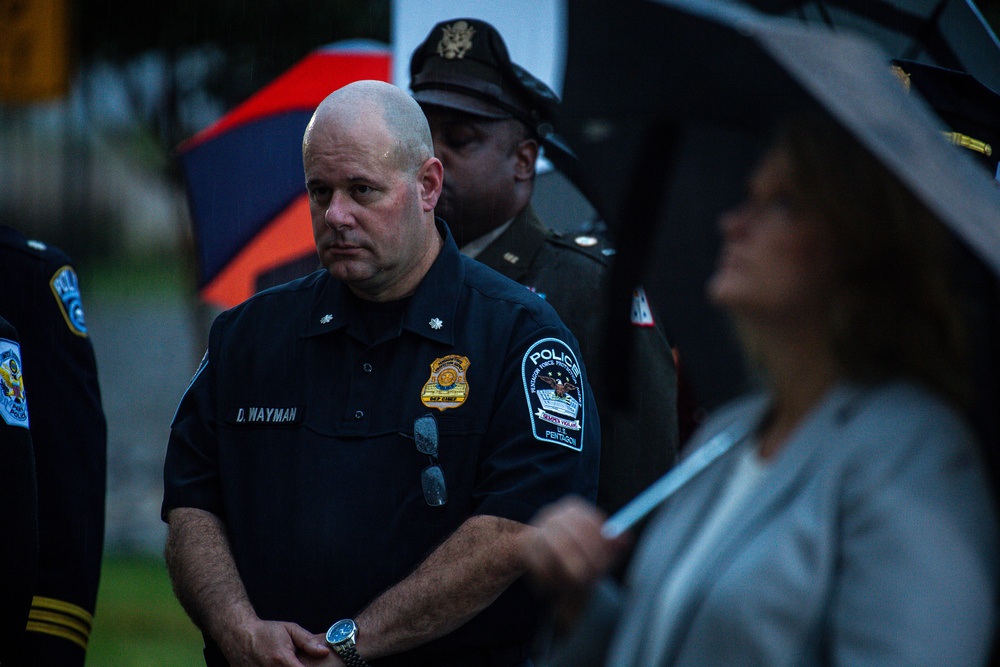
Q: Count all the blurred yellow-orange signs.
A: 1